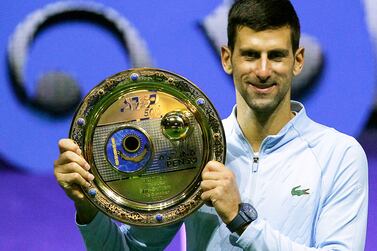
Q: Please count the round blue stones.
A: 5